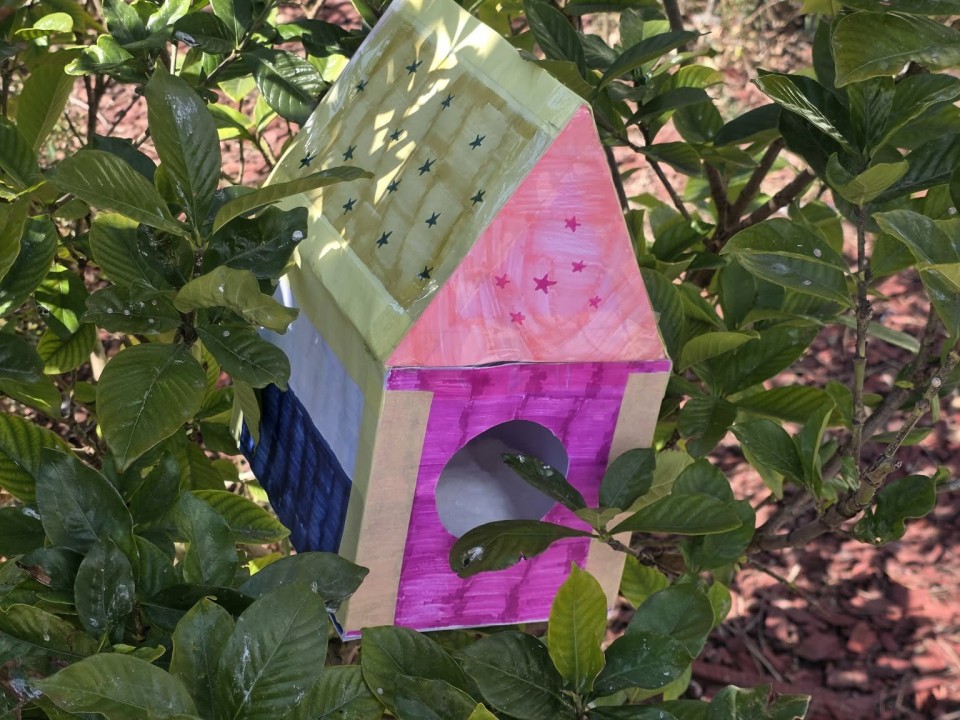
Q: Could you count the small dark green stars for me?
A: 14